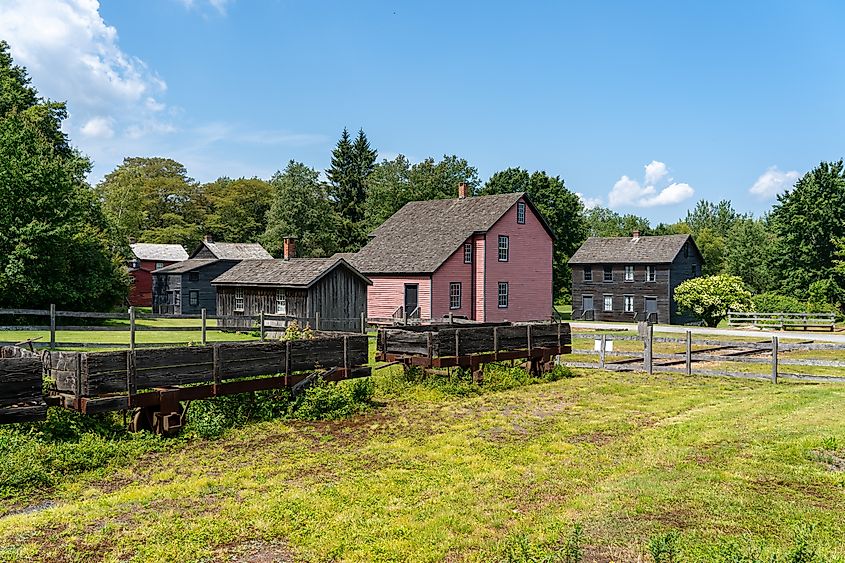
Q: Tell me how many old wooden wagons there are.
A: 3